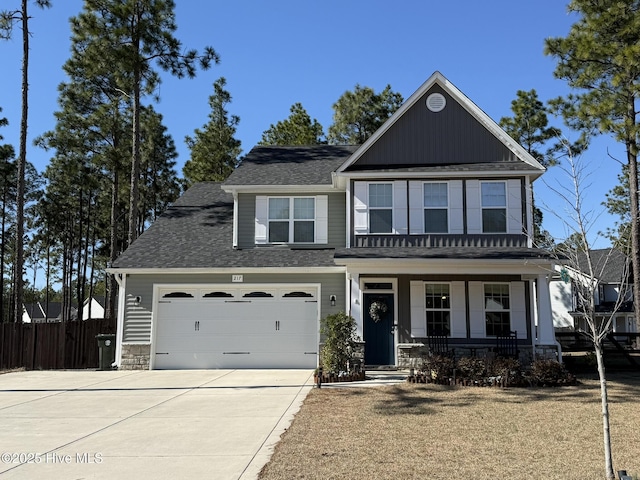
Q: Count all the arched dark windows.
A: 4